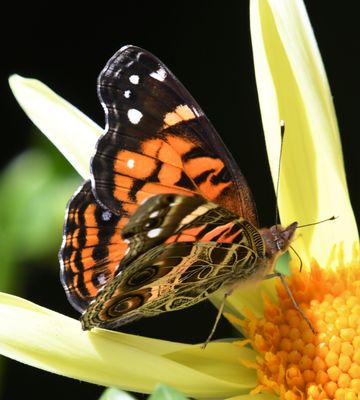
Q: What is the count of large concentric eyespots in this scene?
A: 2